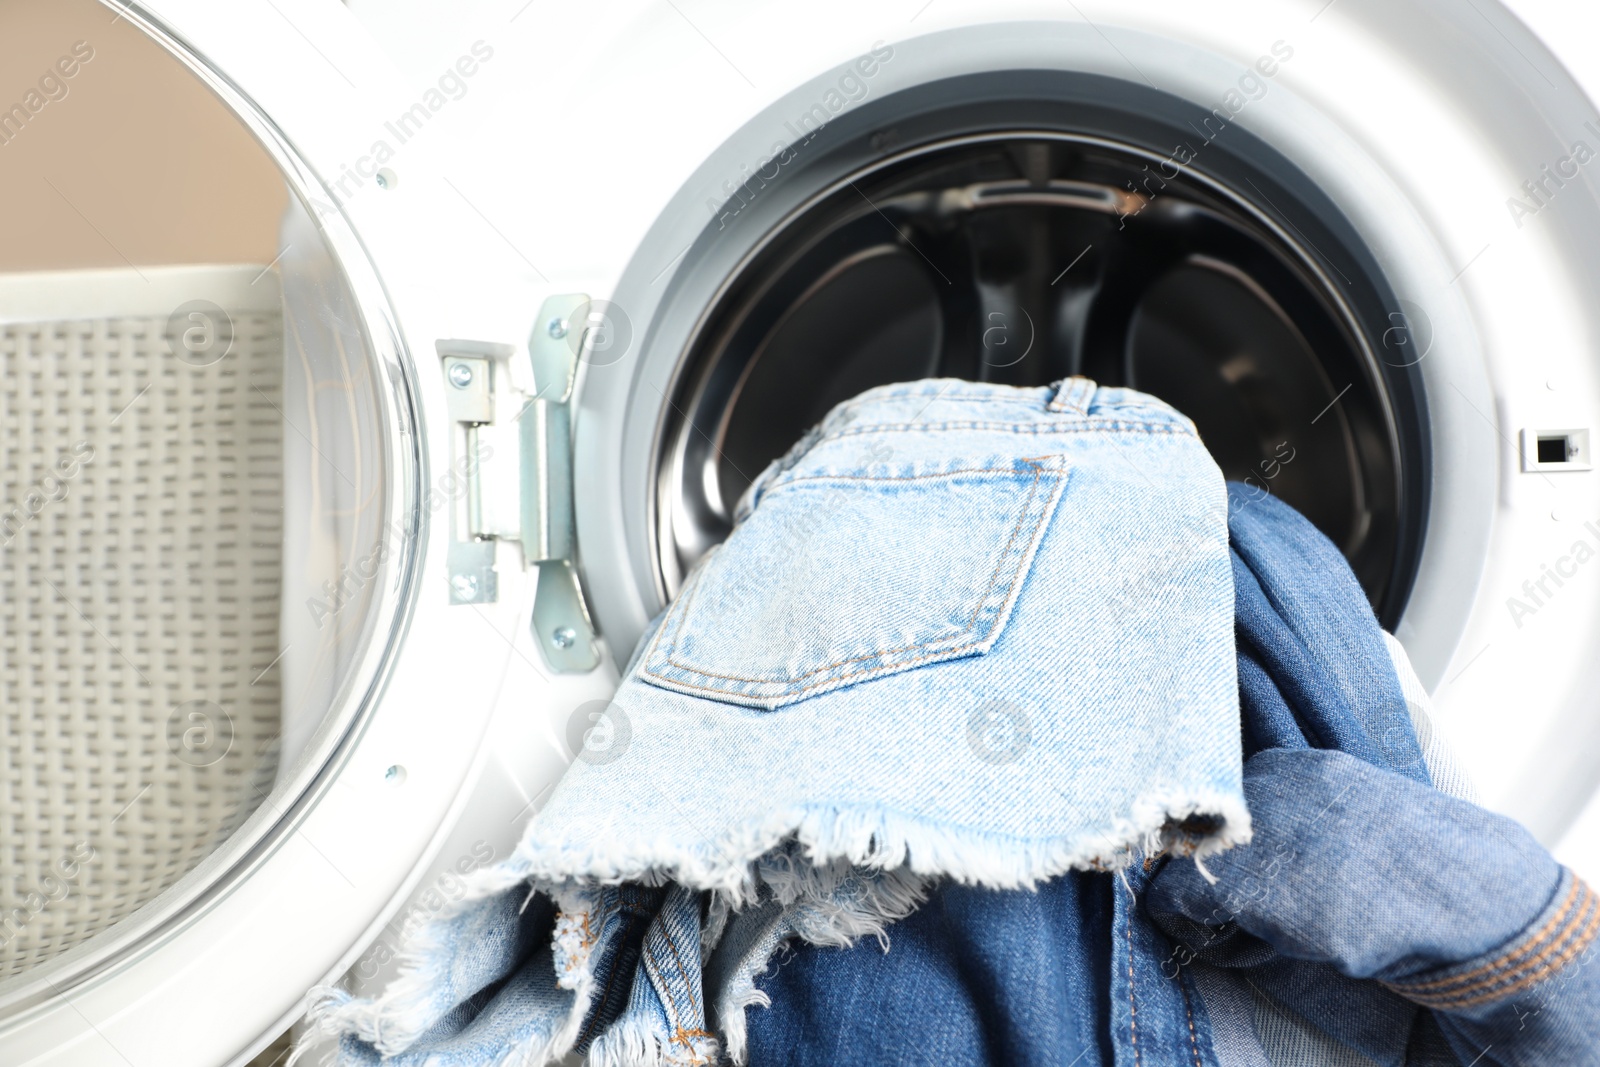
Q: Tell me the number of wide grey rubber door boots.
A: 1